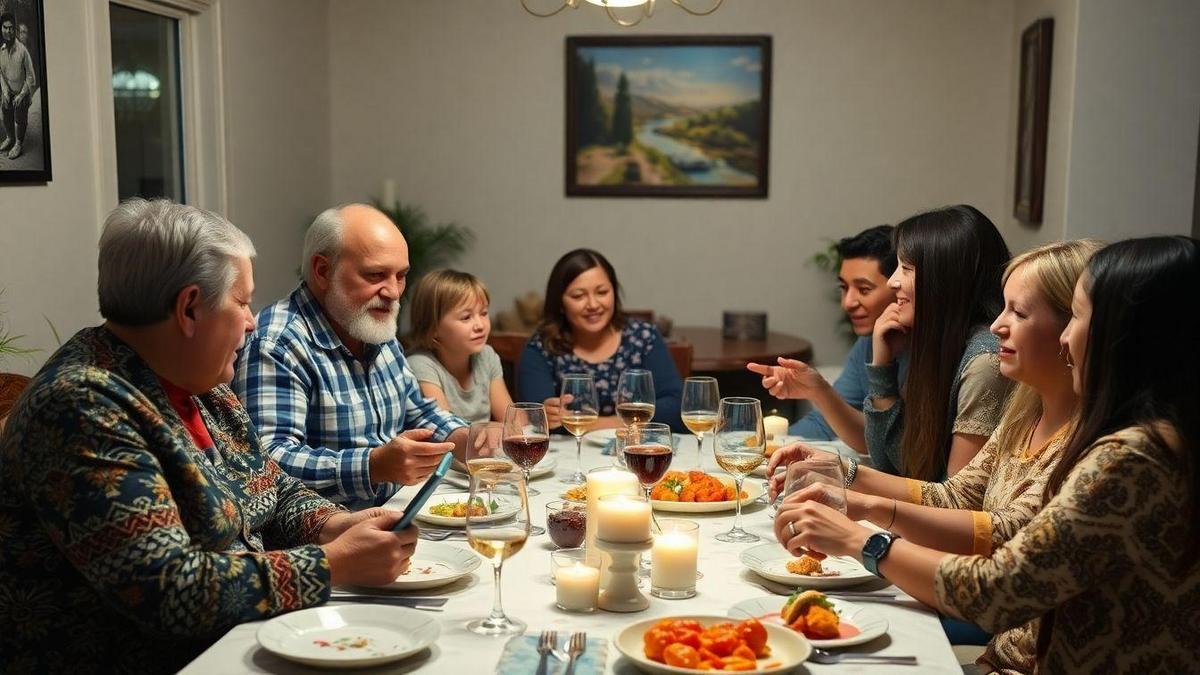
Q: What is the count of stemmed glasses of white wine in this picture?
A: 5